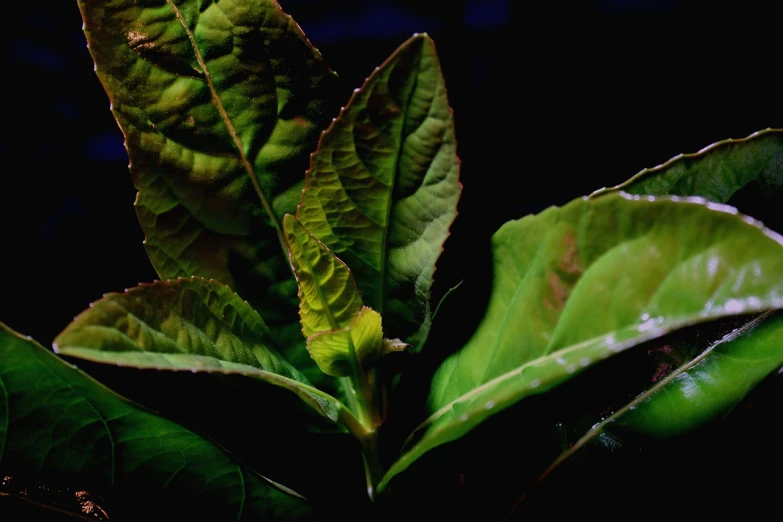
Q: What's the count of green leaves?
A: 9